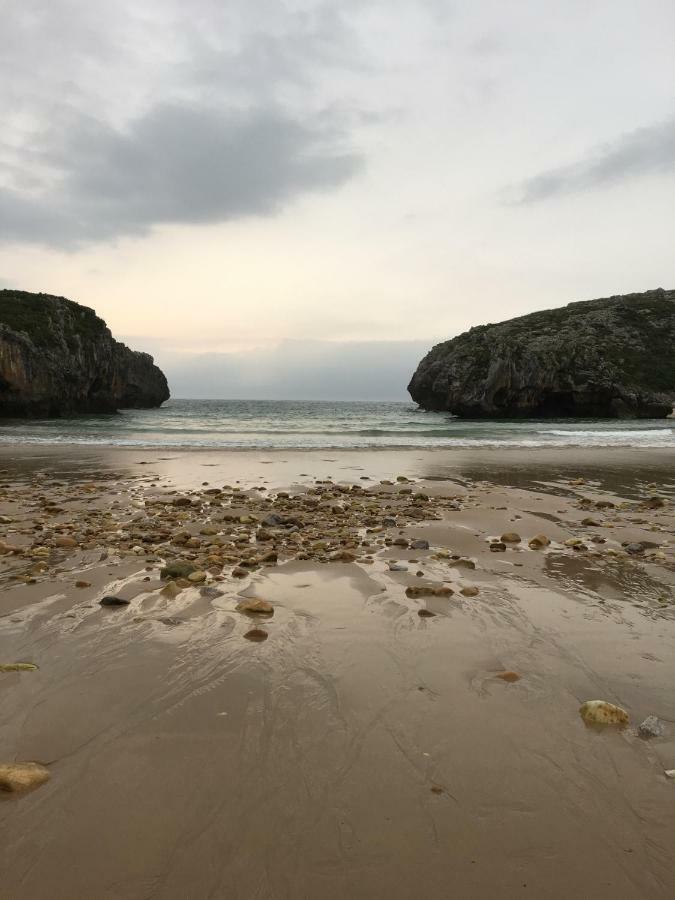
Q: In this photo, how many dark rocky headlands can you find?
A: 2